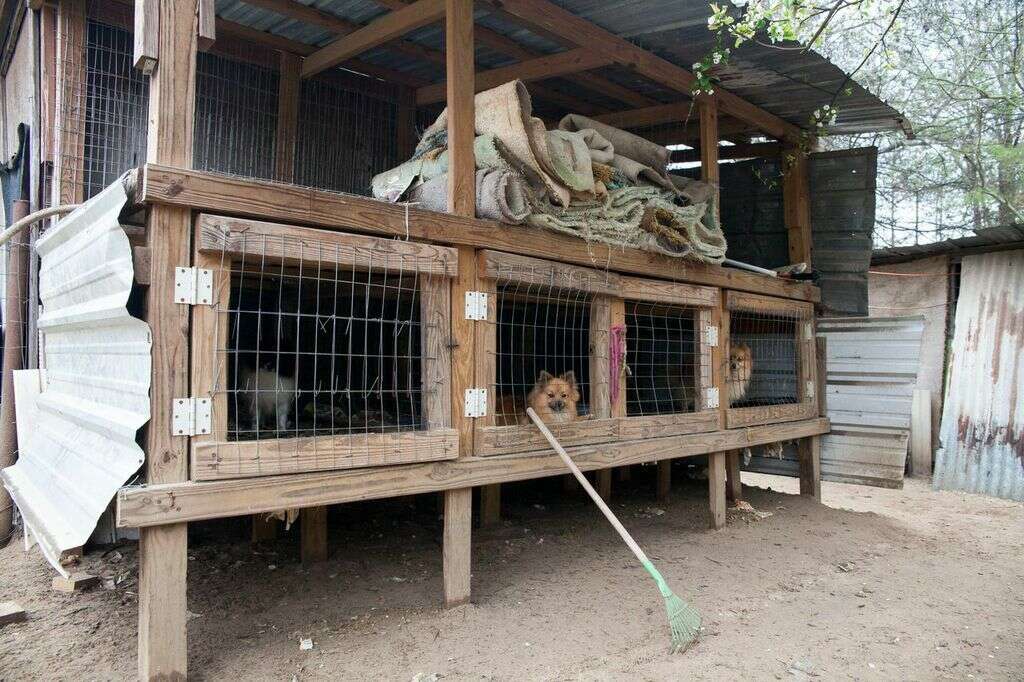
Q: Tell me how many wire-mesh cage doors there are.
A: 4